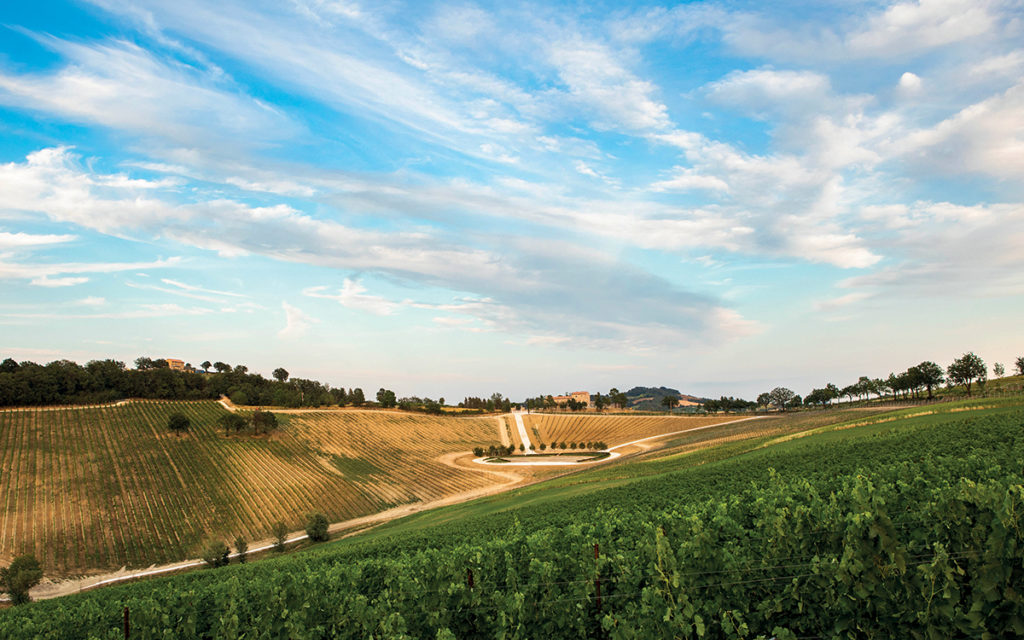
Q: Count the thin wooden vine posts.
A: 3